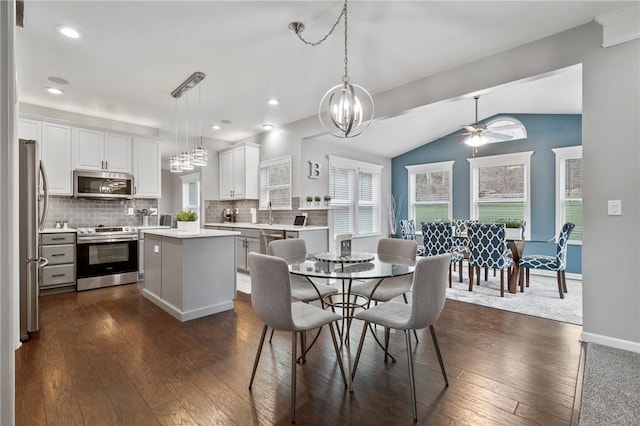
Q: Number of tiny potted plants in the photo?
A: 3